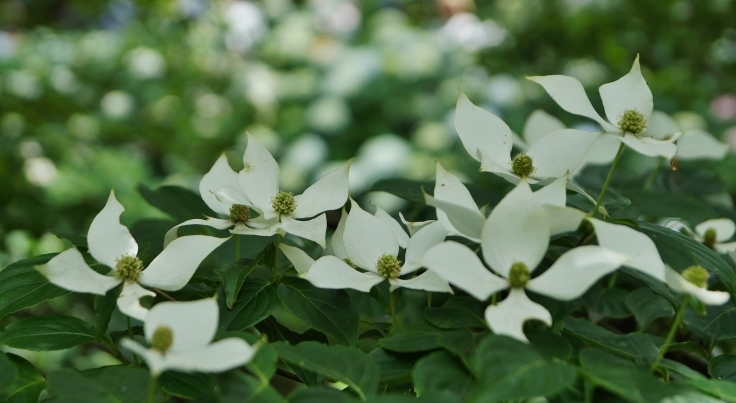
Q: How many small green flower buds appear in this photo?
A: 10